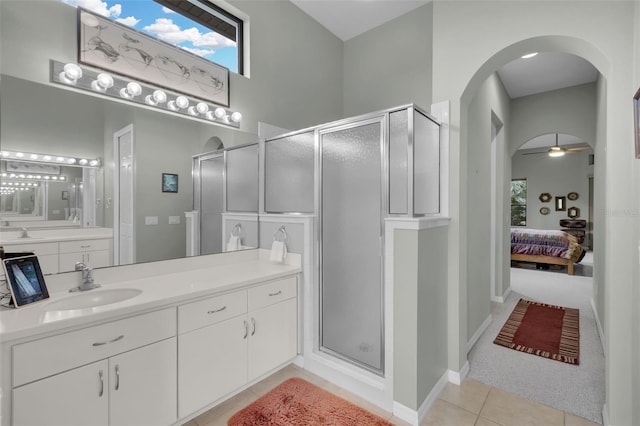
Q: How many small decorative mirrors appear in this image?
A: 5